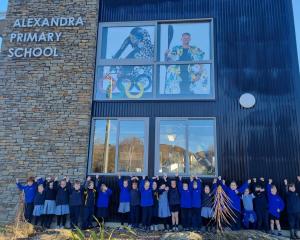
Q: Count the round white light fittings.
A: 1